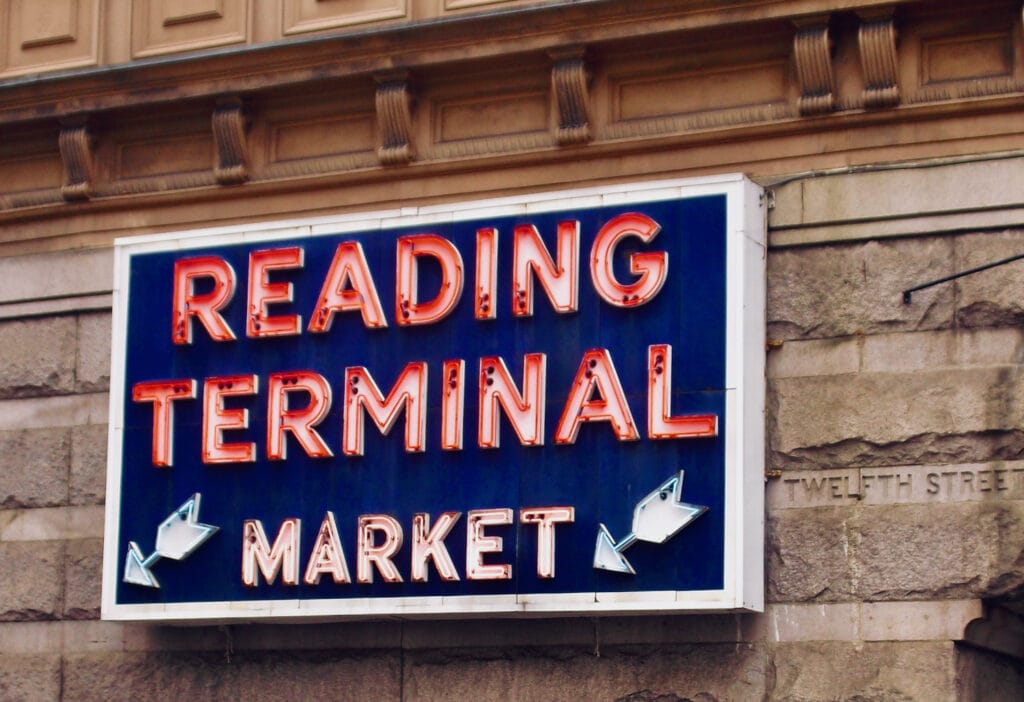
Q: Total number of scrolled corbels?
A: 6